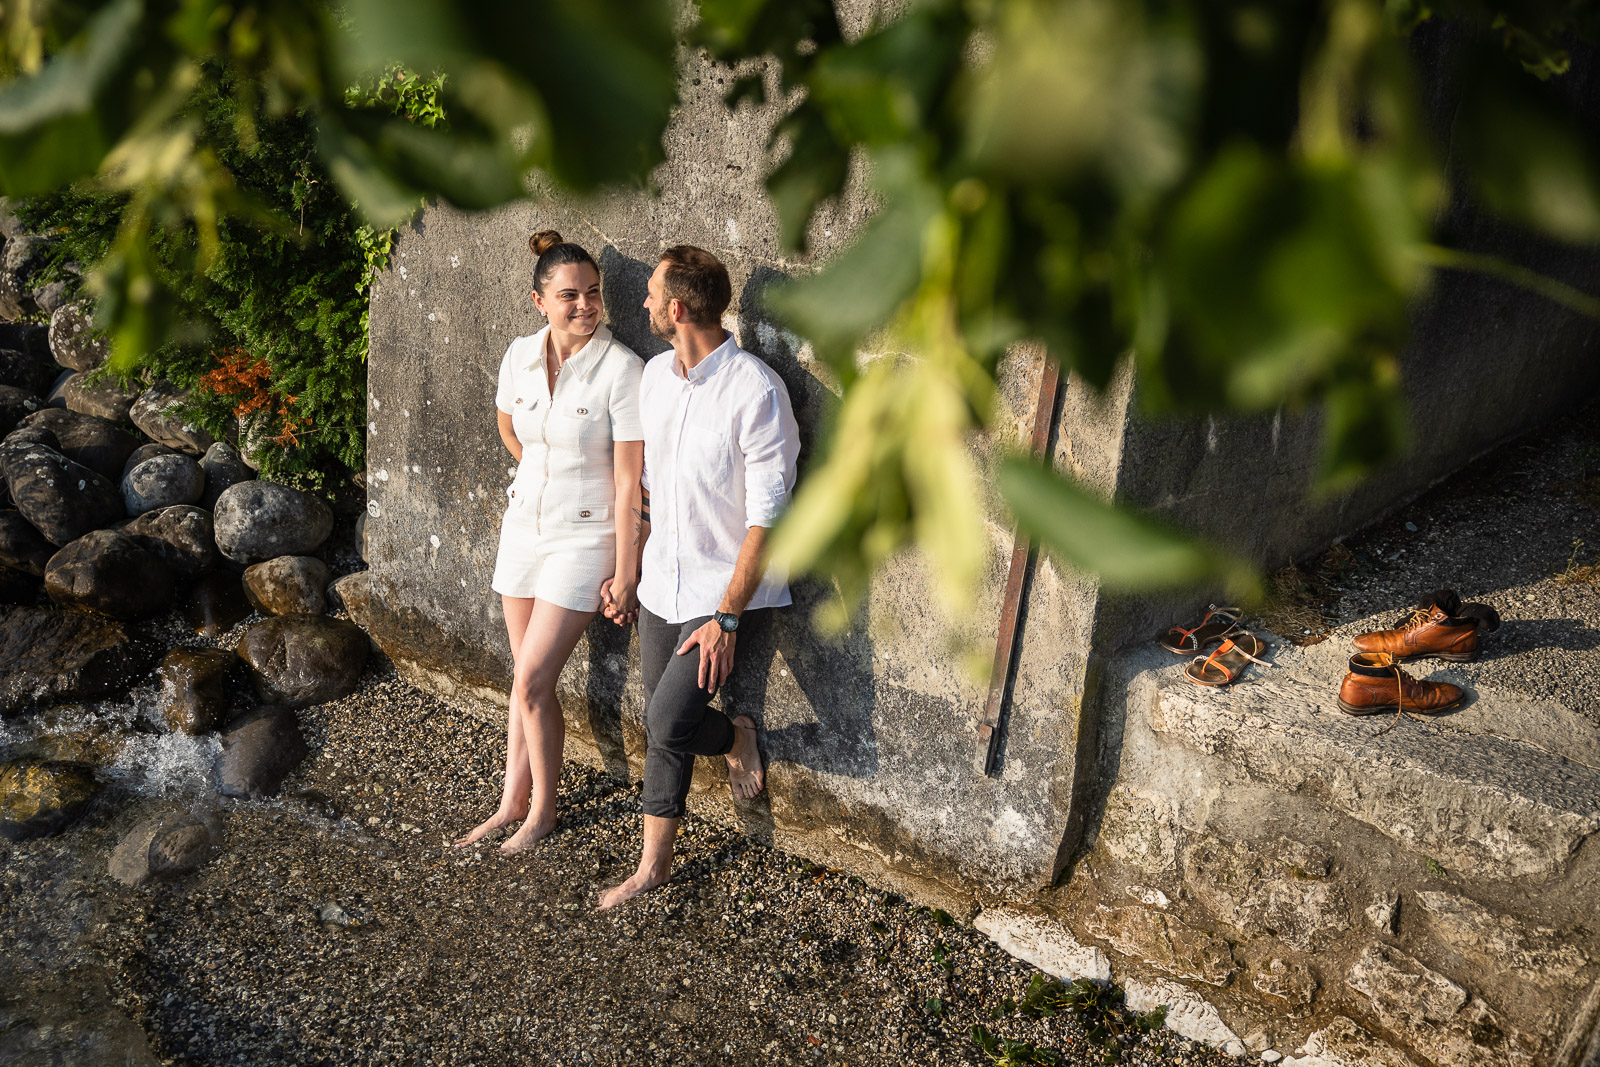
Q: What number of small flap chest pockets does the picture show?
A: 2